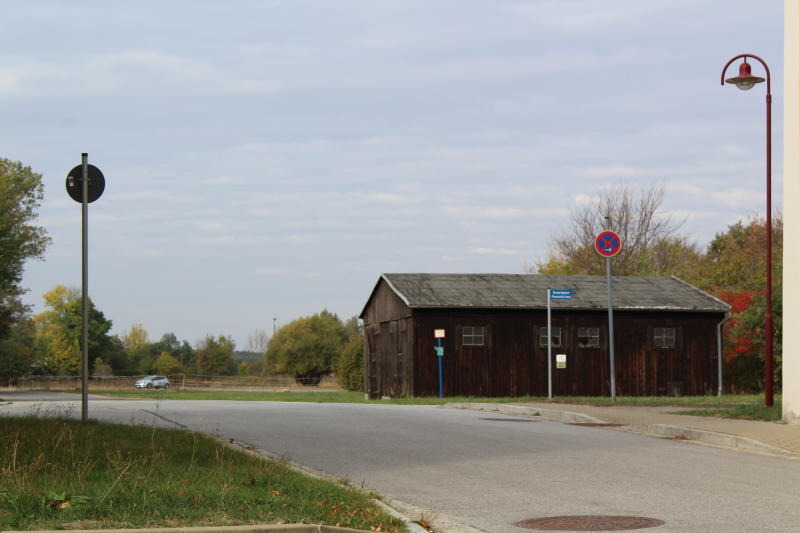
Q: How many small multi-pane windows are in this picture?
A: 4